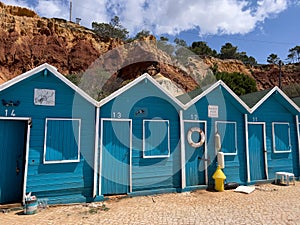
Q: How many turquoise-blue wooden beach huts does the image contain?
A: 4